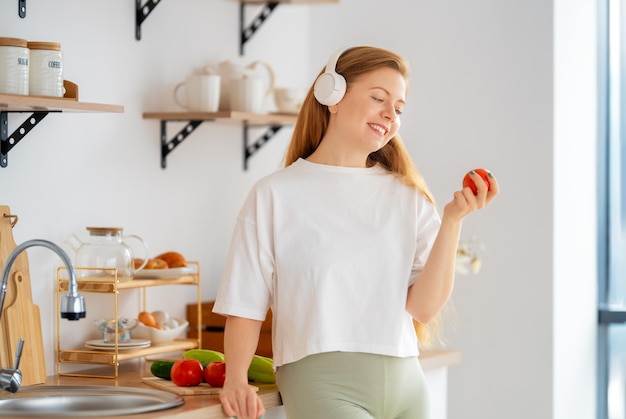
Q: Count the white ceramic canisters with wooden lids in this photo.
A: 2